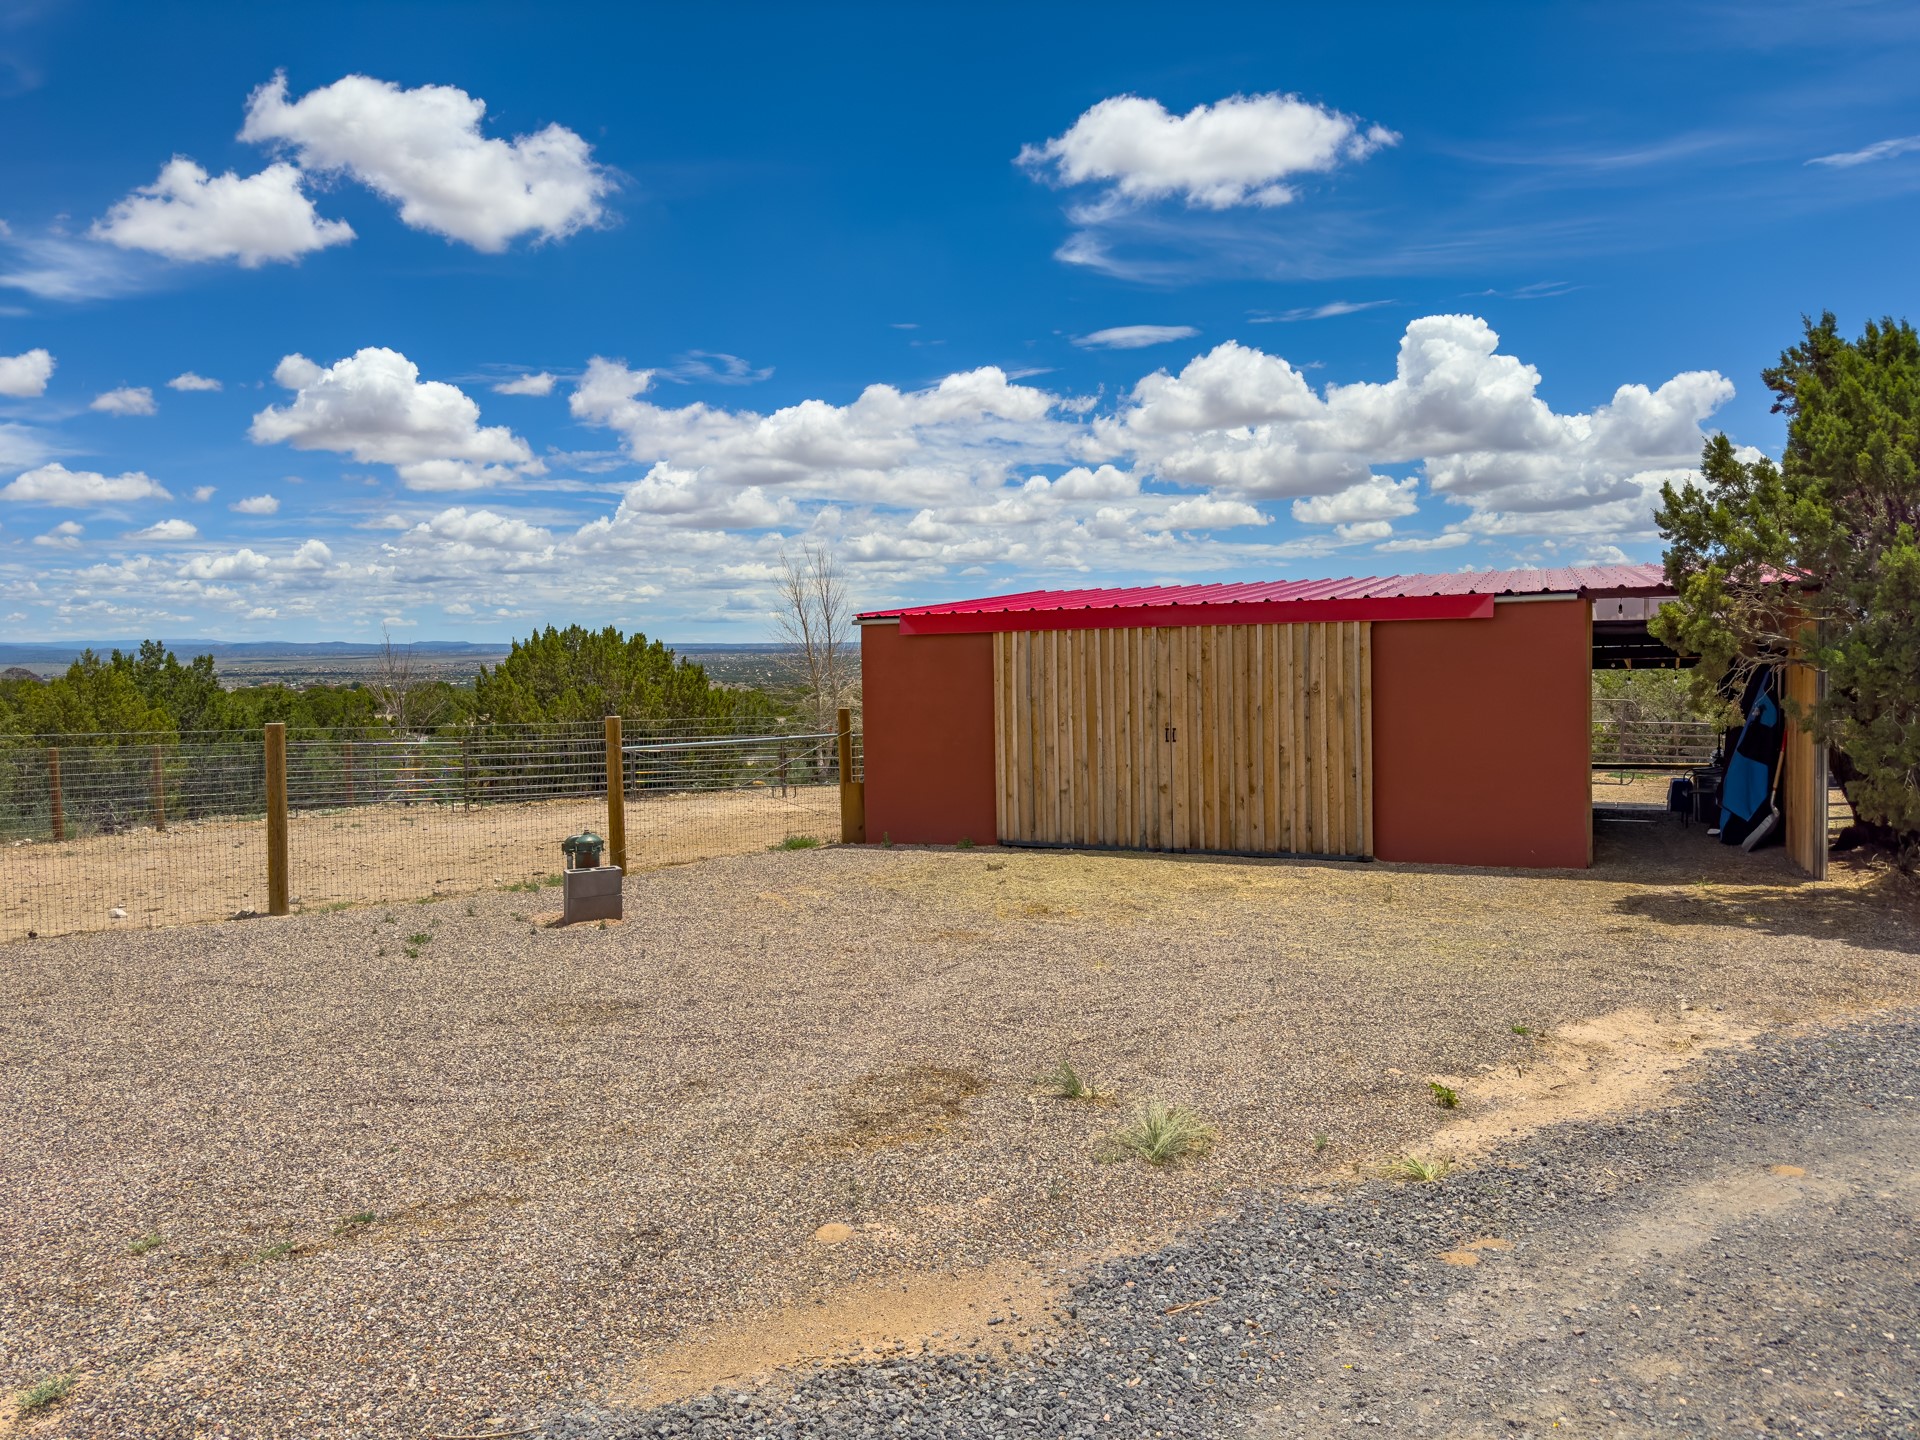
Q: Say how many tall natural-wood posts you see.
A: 3